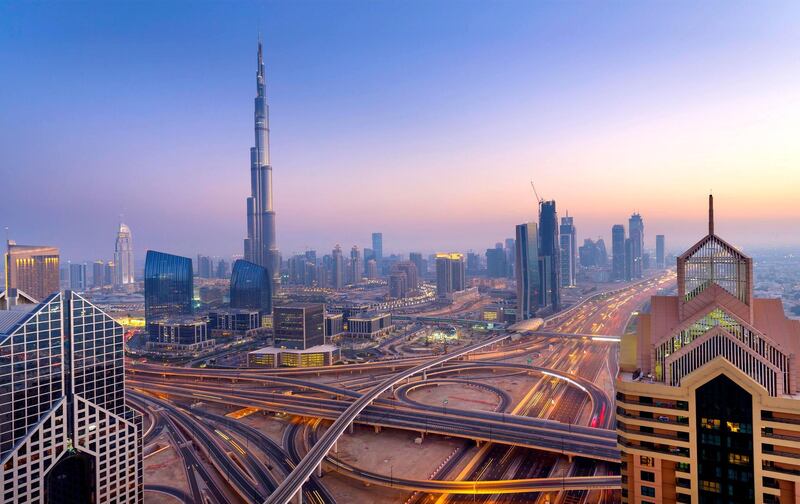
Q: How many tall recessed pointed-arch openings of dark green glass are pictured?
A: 1